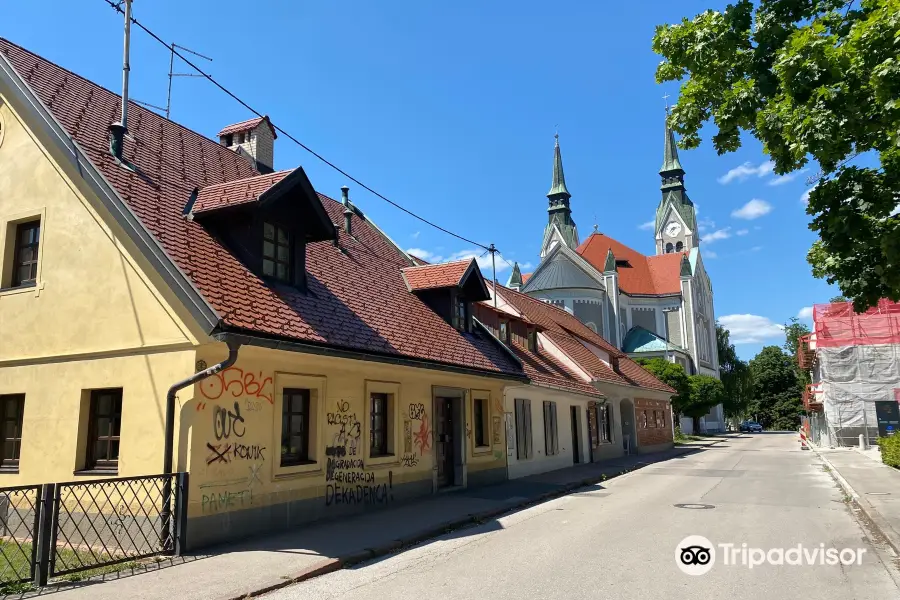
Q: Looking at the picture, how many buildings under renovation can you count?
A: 1